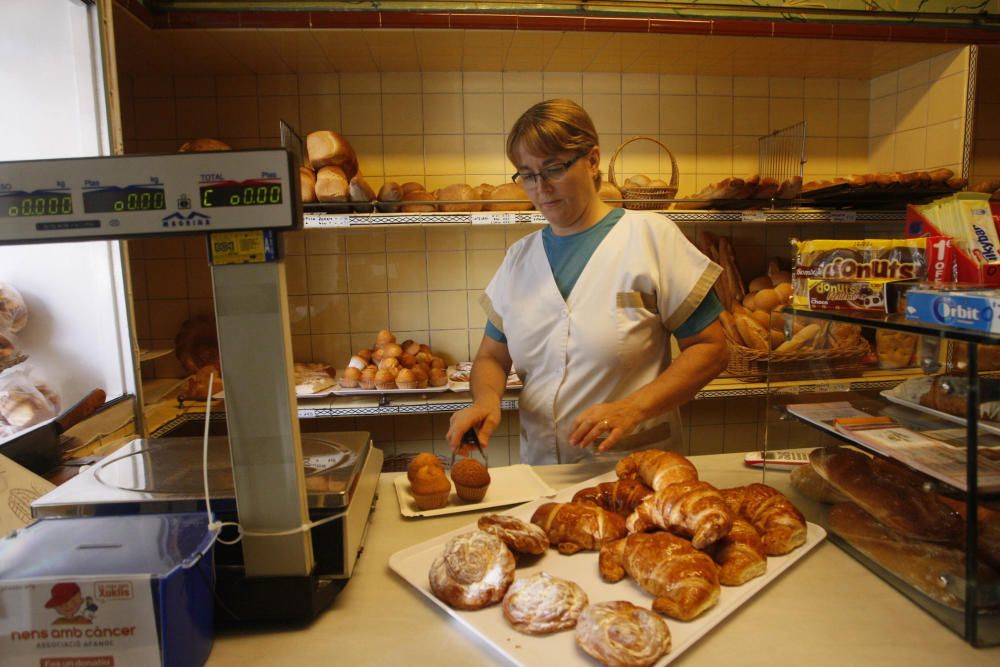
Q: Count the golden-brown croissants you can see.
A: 7